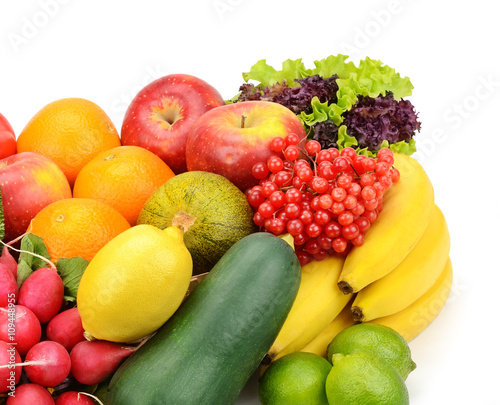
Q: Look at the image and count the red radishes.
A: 10